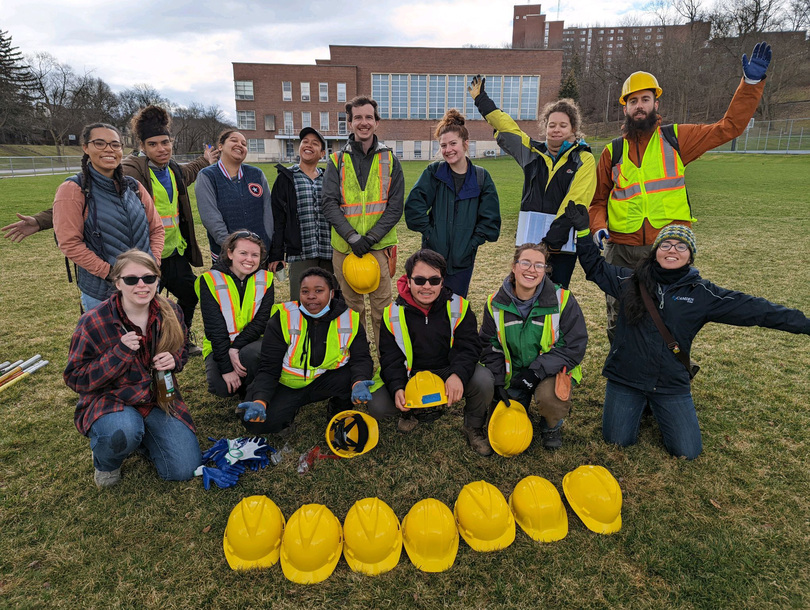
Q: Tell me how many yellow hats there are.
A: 12